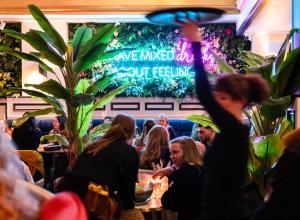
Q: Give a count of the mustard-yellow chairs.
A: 1